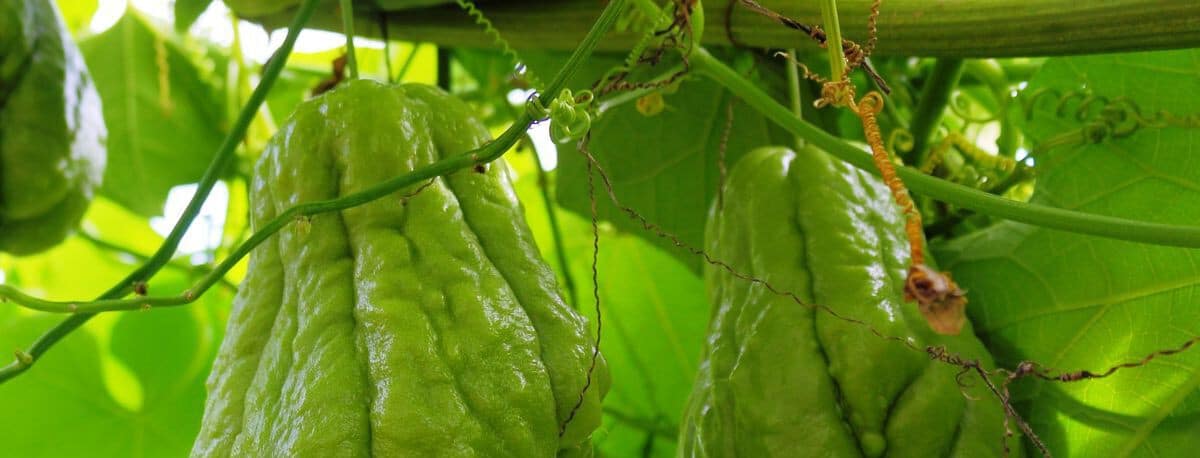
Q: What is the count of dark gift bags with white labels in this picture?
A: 0